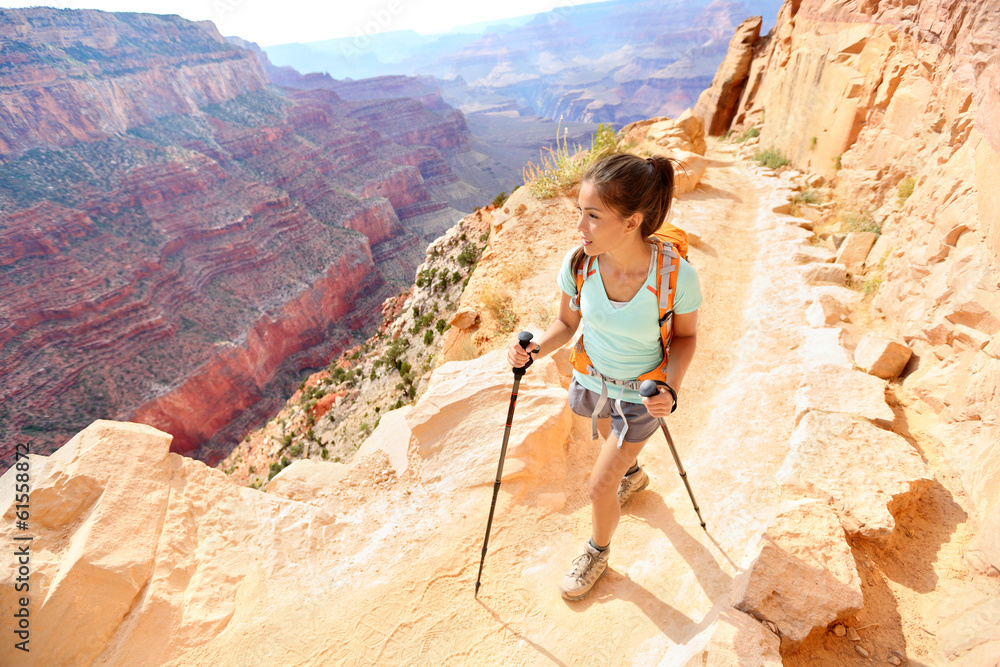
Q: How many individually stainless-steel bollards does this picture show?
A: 0